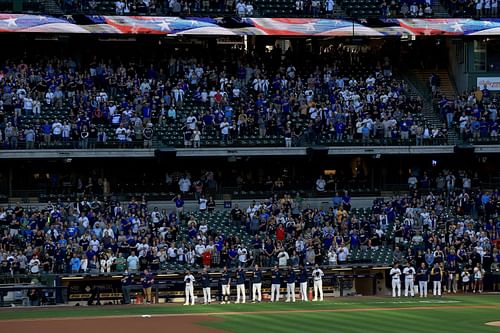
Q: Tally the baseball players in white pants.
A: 13